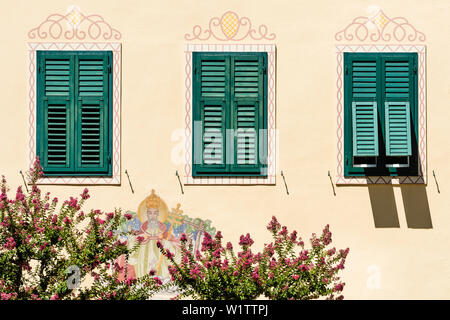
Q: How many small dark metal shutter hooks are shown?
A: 6